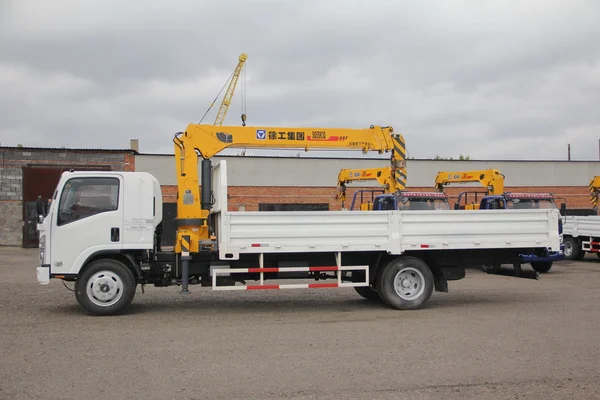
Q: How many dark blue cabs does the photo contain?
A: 2